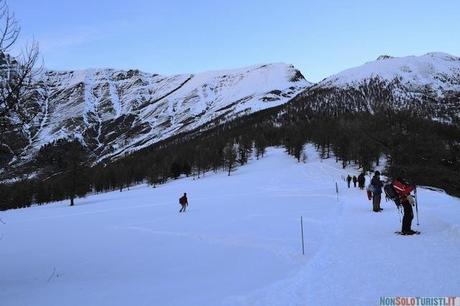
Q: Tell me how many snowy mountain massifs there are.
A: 2